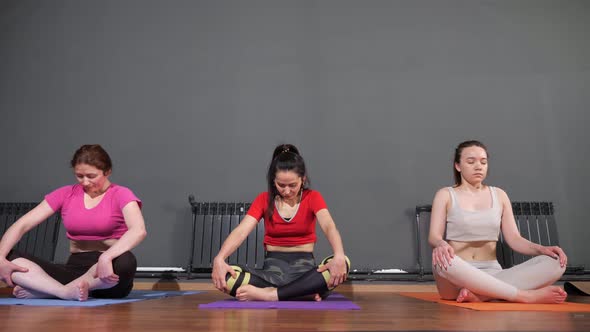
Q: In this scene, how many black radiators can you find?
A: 3